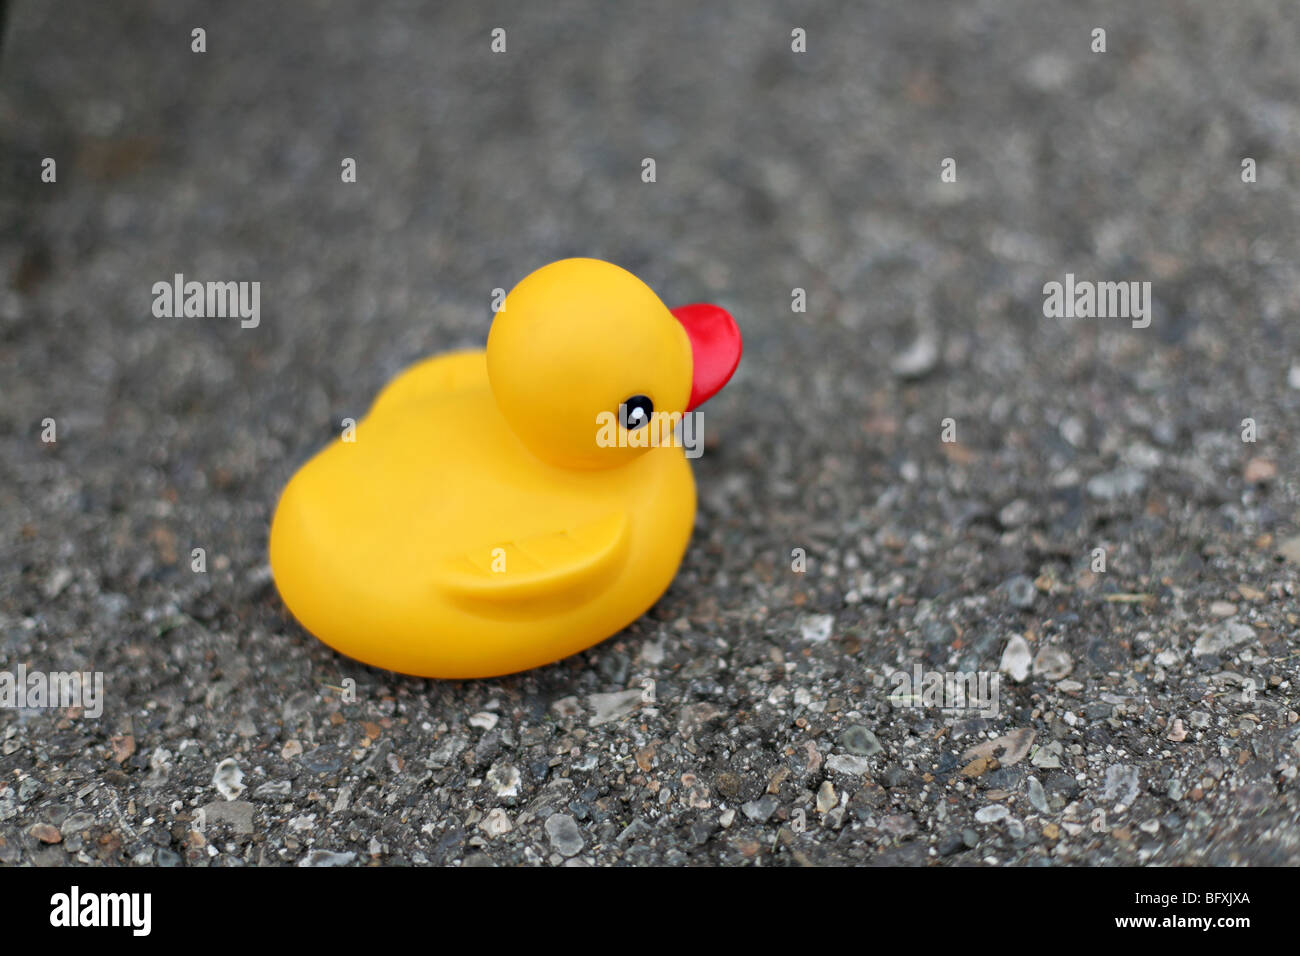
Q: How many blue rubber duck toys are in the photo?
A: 0